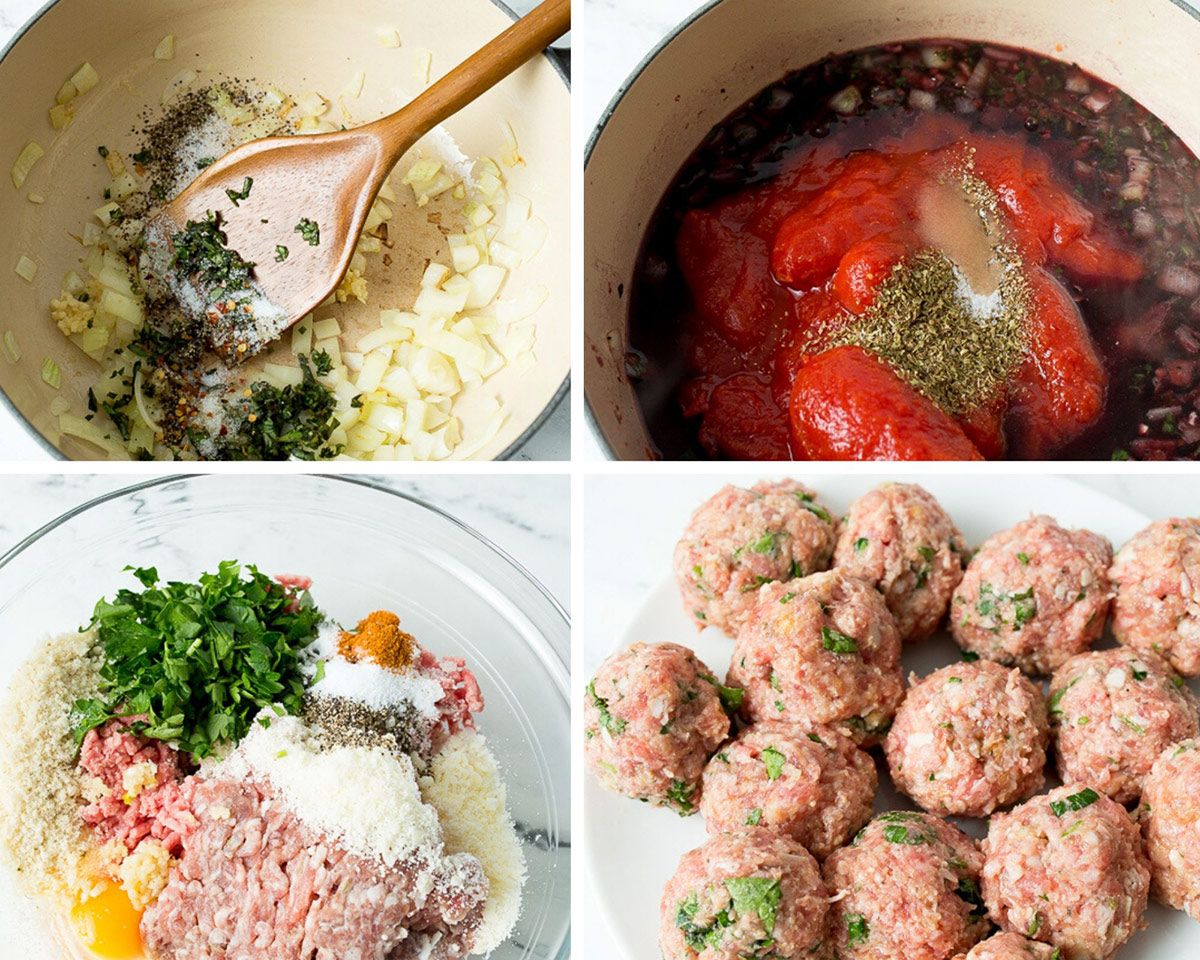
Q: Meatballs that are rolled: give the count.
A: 14